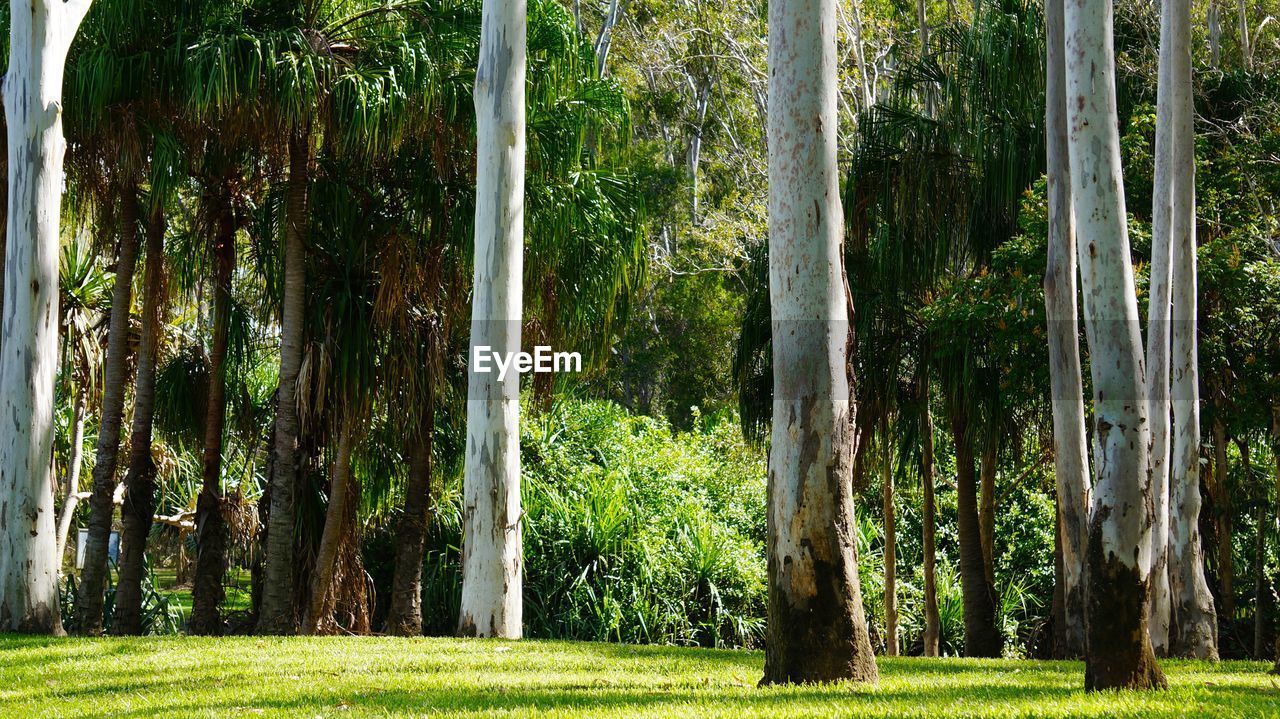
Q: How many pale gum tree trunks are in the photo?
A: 7